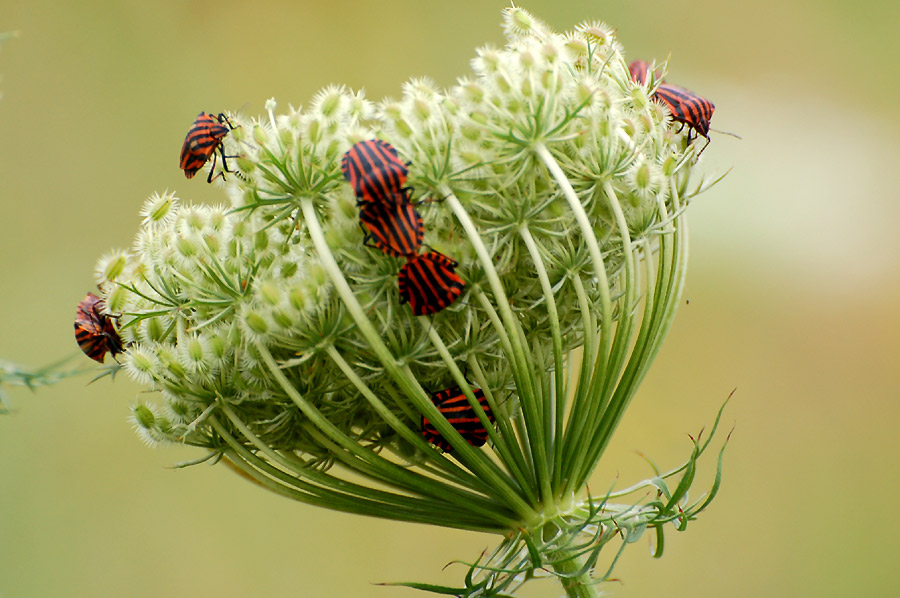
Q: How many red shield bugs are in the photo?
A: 8